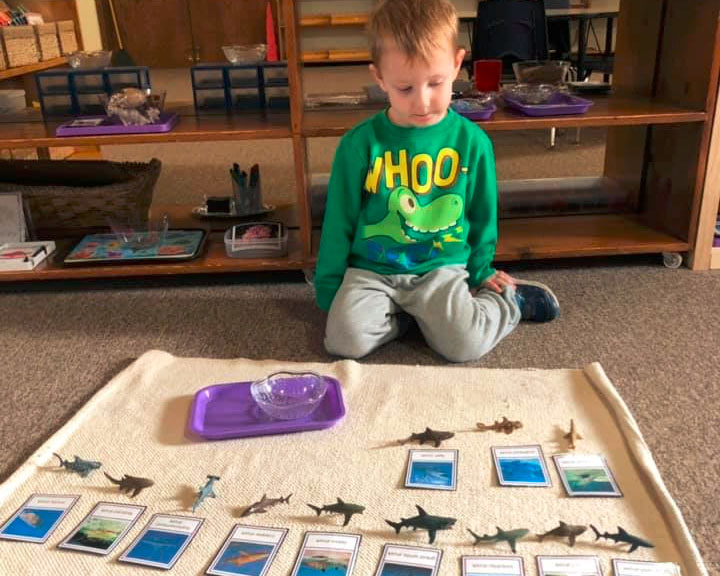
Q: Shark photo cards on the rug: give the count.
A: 12